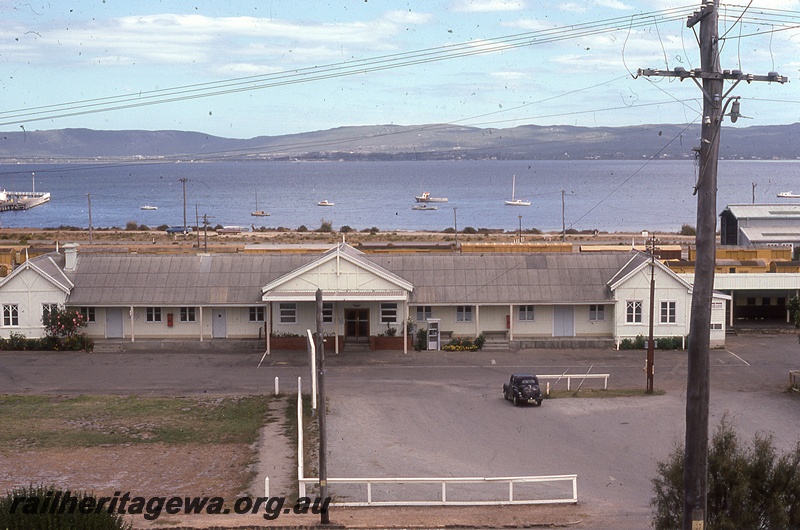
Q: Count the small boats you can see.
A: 7